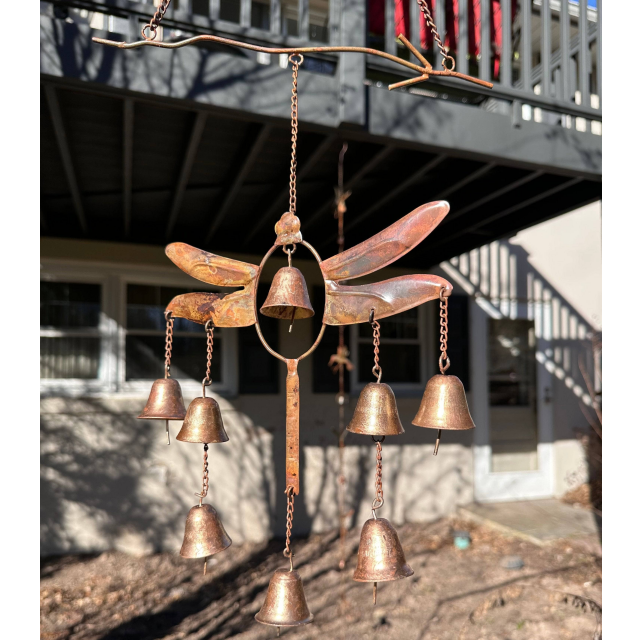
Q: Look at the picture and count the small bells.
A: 8